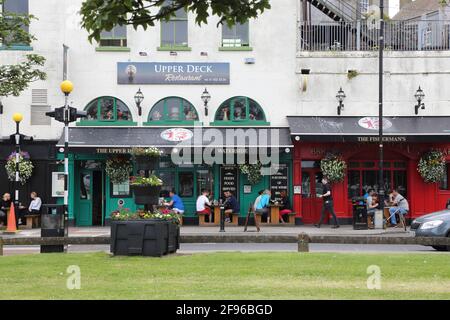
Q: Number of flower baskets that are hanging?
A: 5